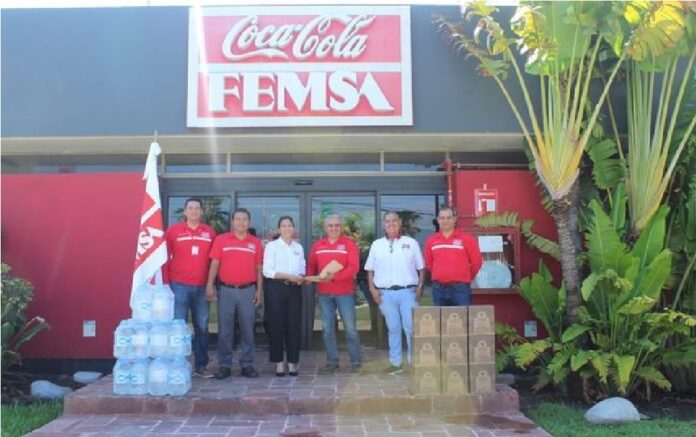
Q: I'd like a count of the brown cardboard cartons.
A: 9